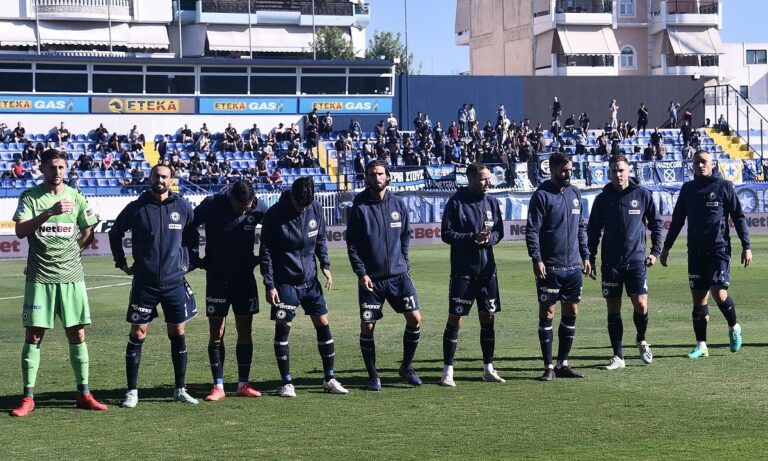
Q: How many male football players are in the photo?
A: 9